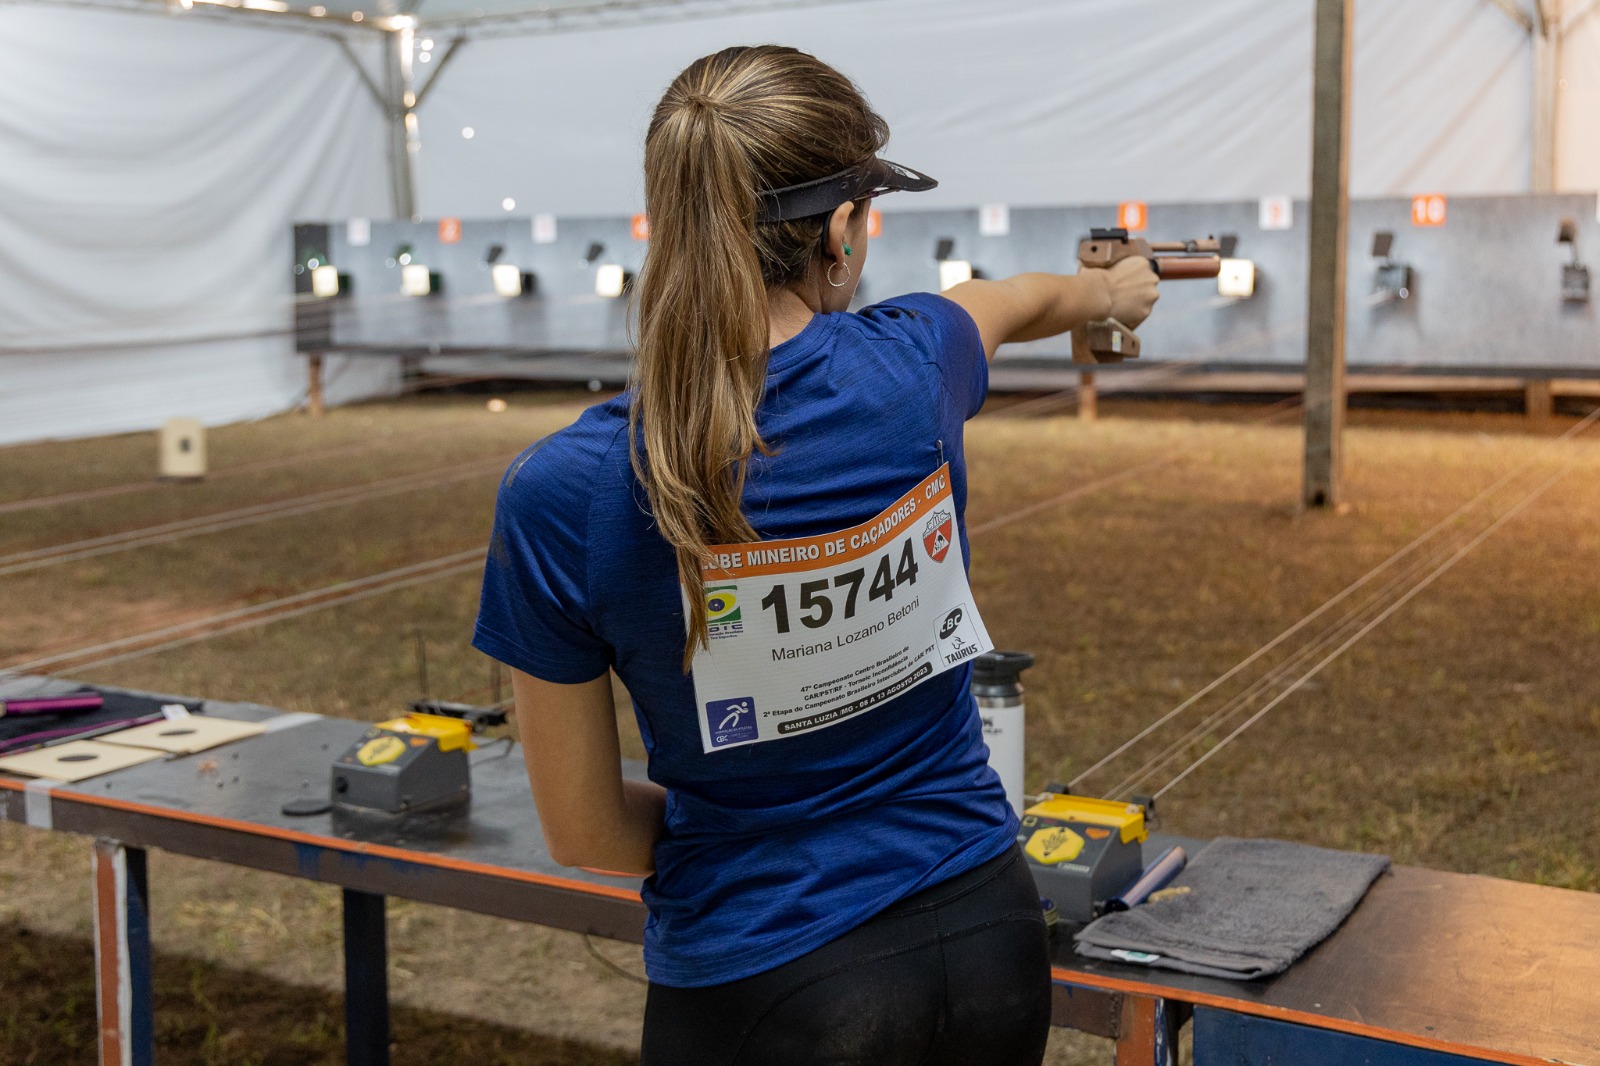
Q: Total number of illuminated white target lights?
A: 6